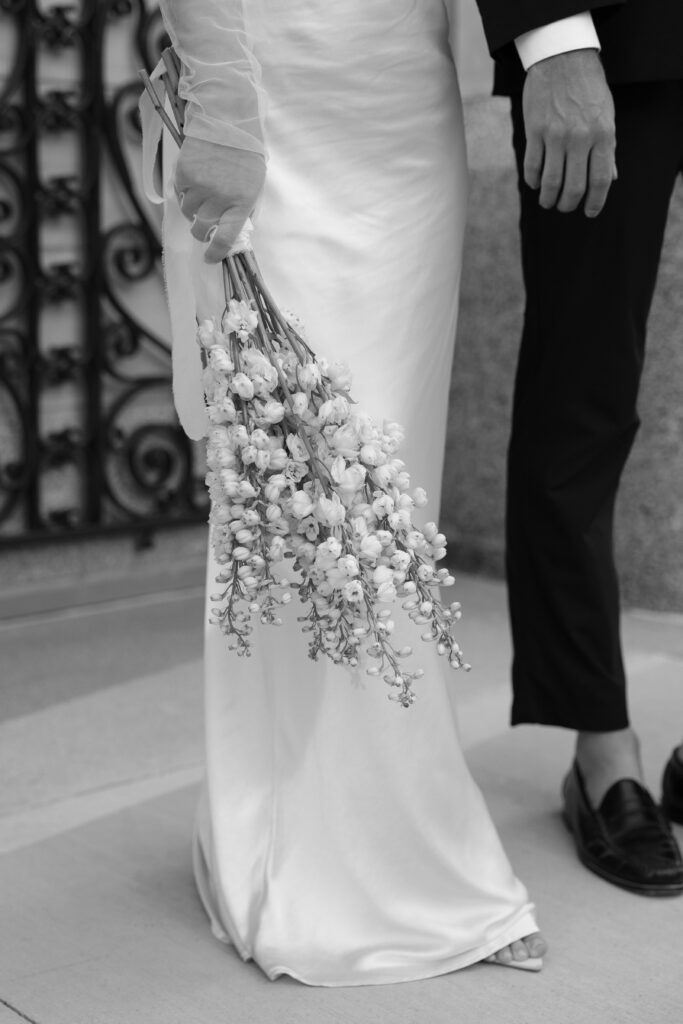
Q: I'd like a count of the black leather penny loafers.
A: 2